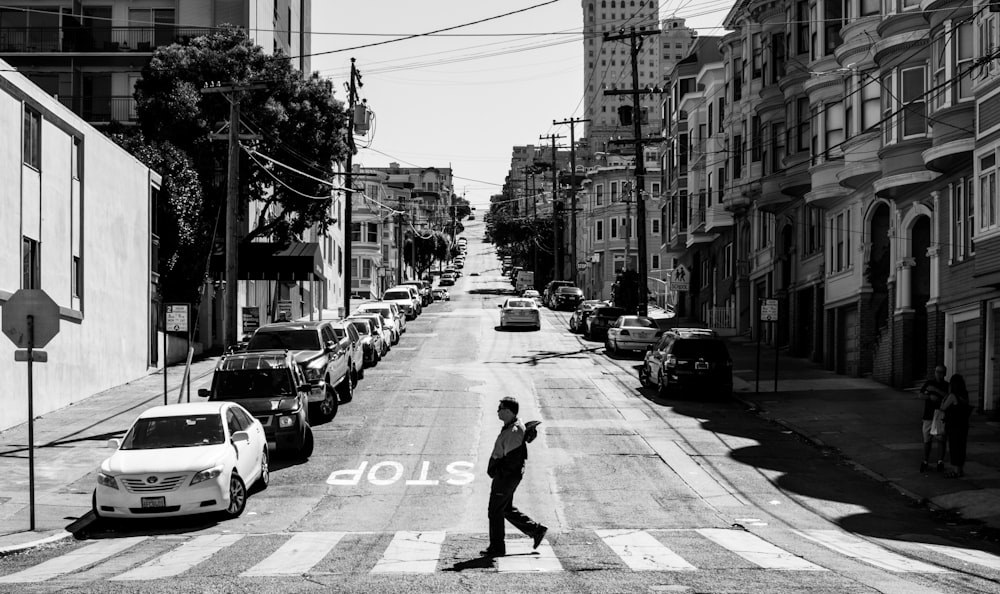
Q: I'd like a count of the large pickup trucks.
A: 1